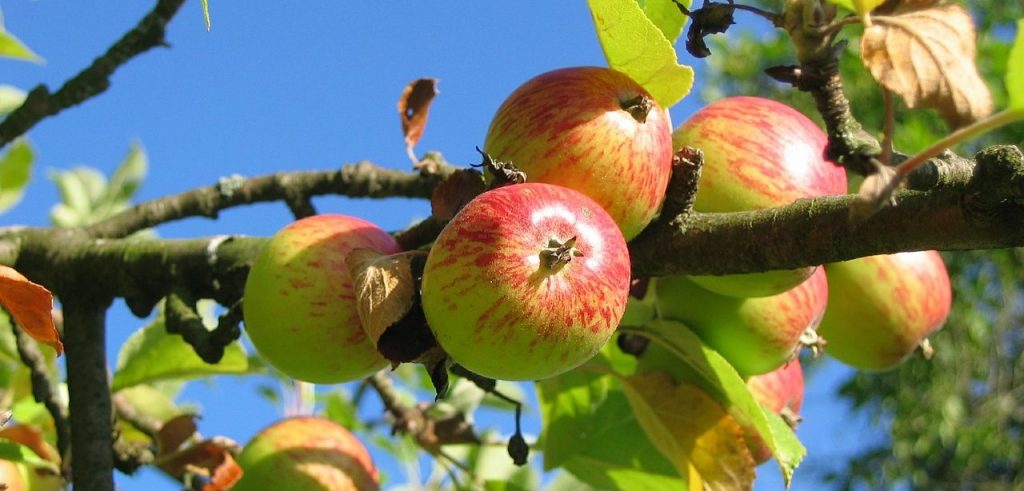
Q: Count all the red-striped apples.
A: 8